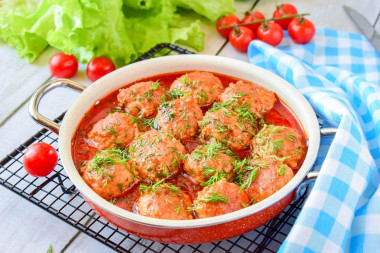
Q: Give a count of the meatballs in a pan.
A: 13